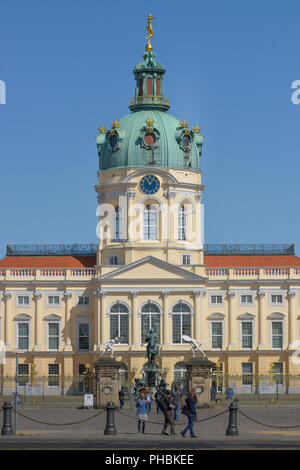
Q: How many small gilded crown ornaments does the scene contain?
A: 5